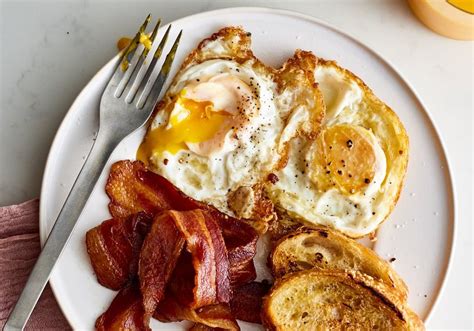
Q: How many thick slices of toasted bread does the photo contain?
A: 2